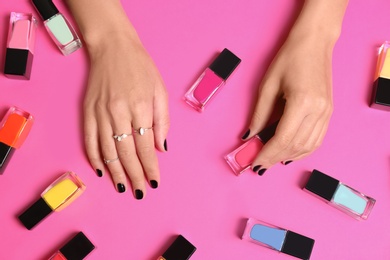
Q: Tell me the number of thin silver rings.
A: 3